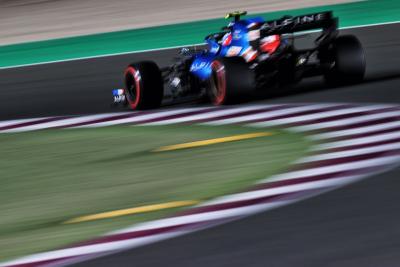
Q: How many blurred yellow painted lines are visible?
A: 2